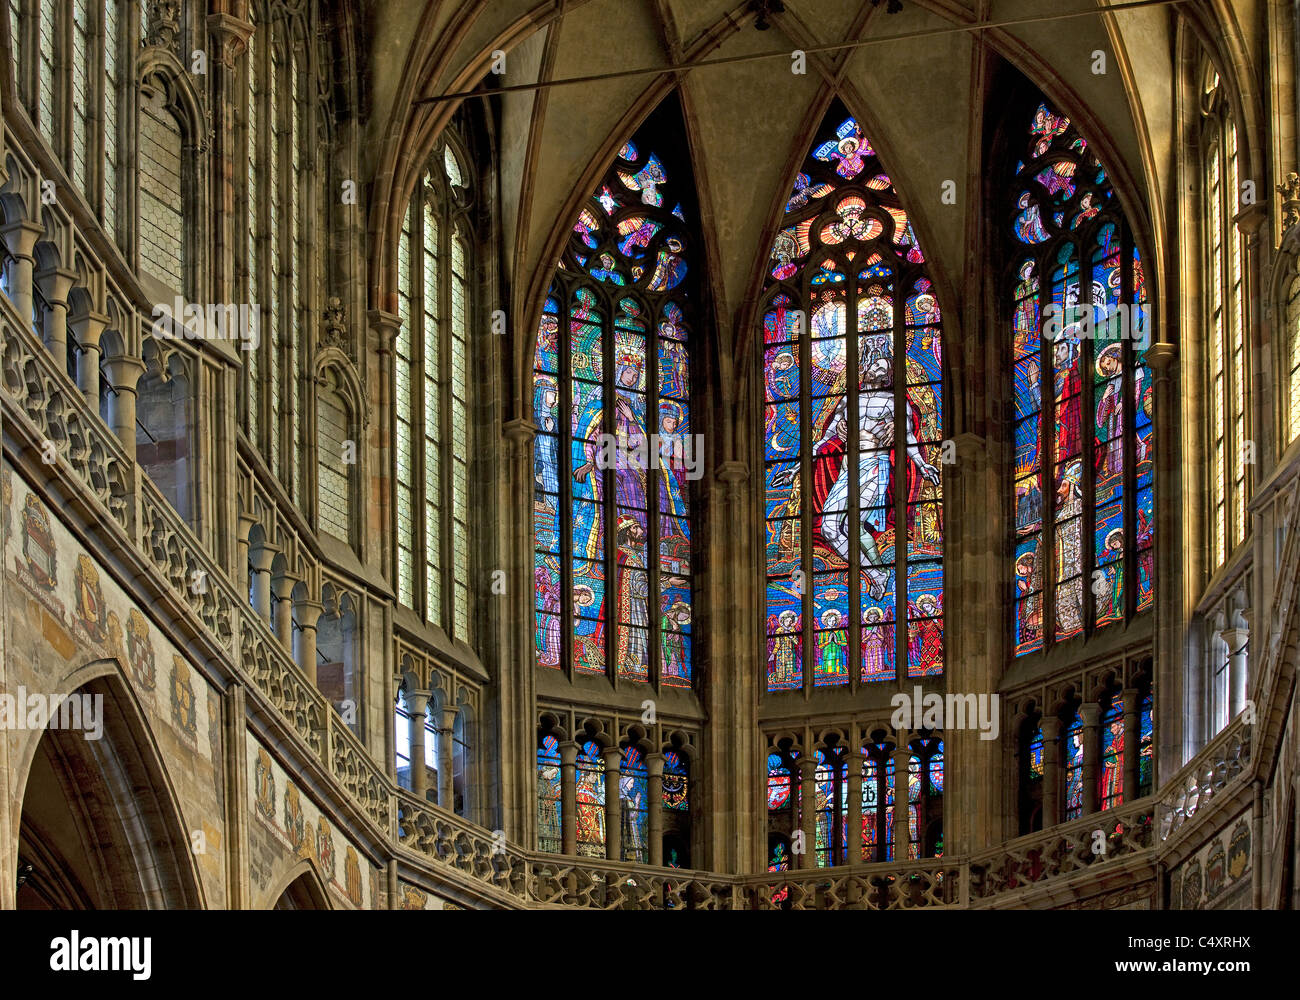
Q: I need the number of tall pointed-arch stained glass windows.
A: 3